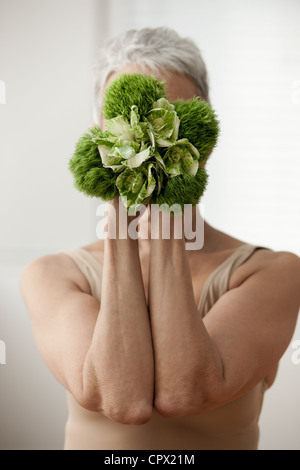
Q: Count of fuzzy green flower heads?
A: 4